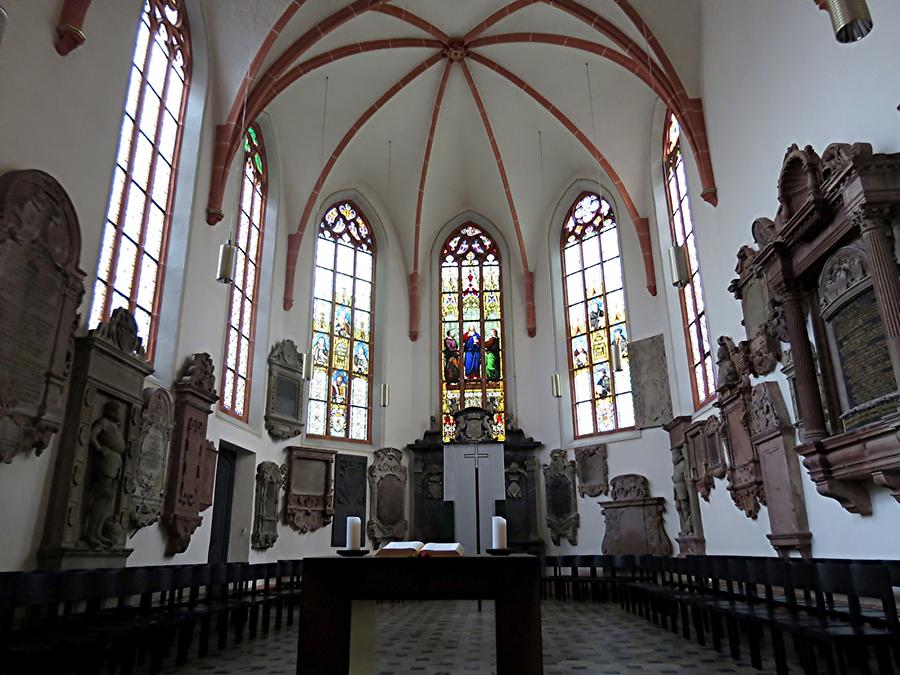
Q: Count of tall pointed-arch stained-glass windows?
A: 6